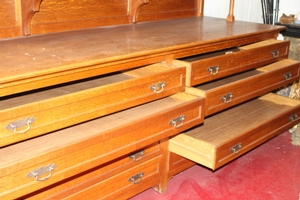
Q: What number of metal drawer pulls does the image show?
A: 12